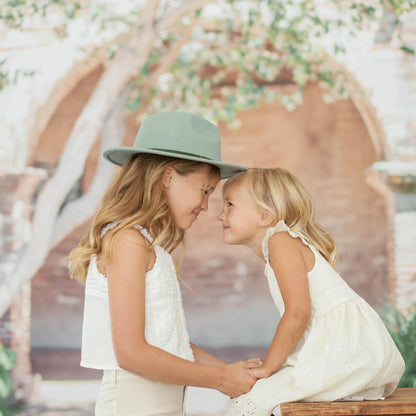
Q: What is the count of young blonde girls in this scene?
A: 2